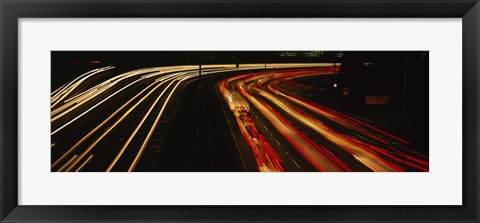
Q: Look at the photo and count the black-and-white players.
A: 0